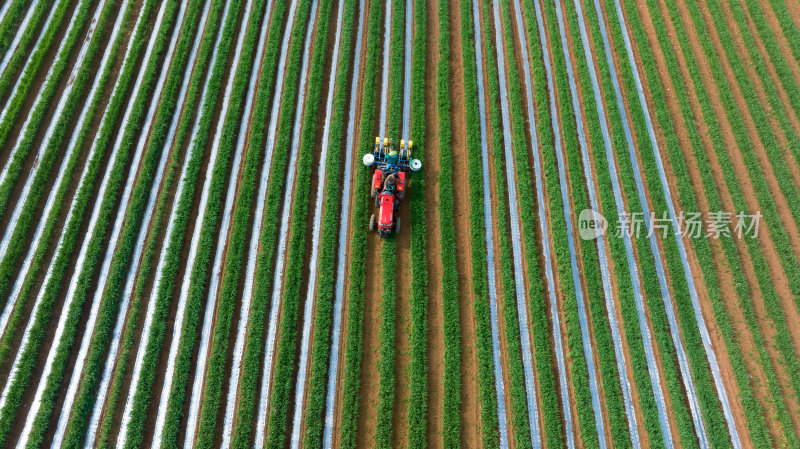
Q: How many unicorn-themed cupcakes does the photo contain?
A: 0